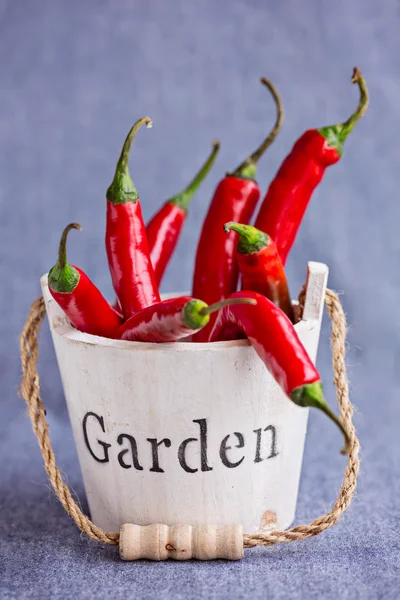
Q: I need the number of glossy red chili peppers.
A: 8